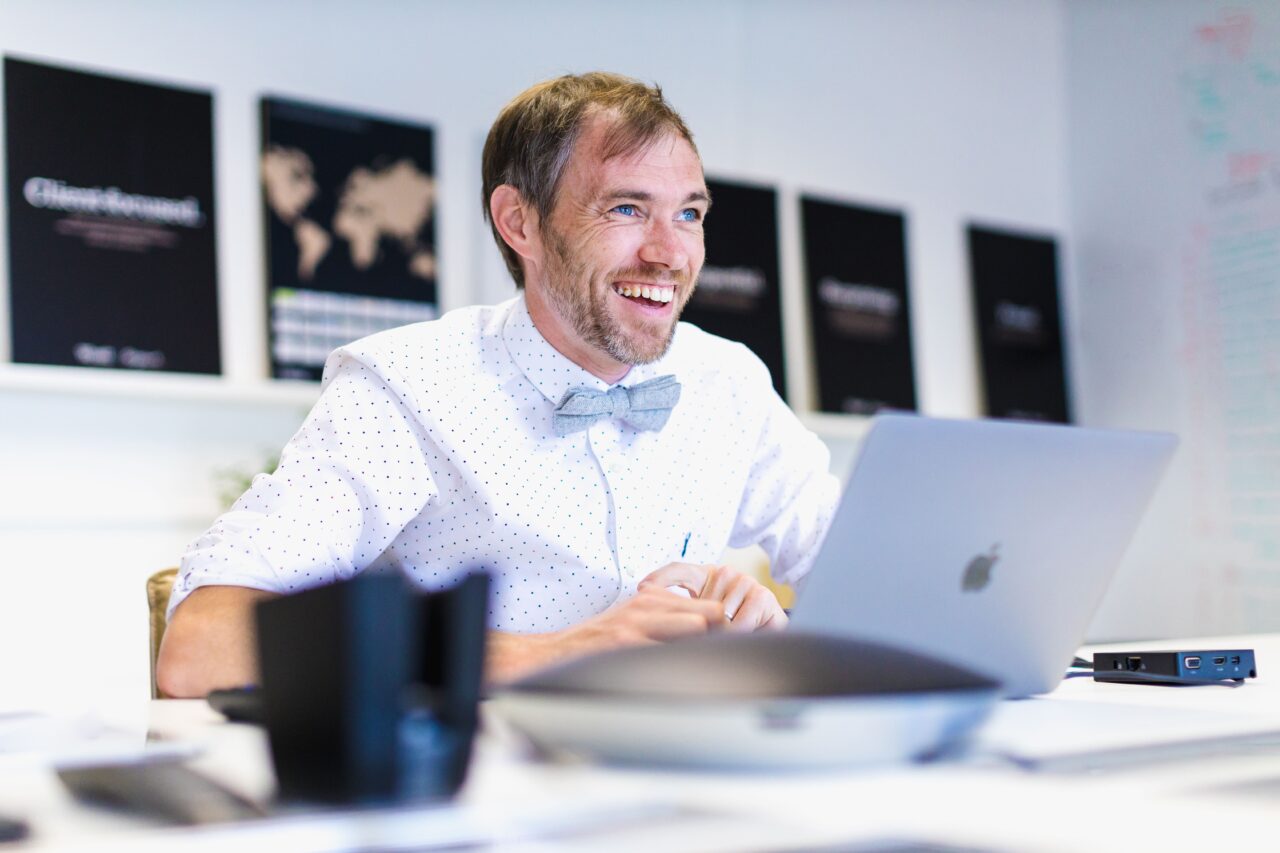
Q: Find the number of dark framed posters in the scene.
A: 5